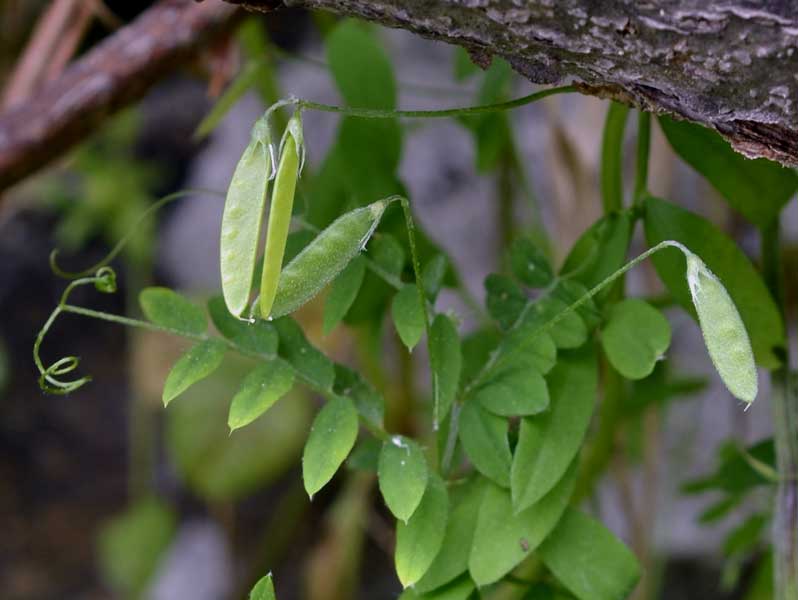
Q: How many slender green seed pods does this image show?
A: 4